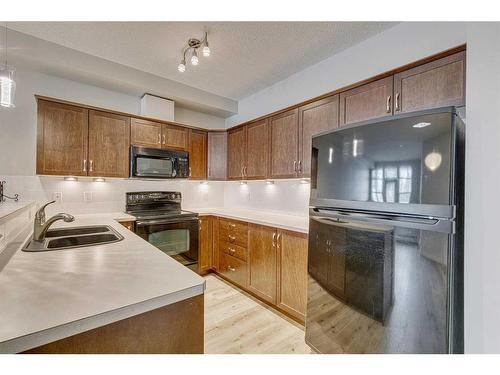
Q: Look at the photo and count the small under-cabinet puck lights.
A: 6